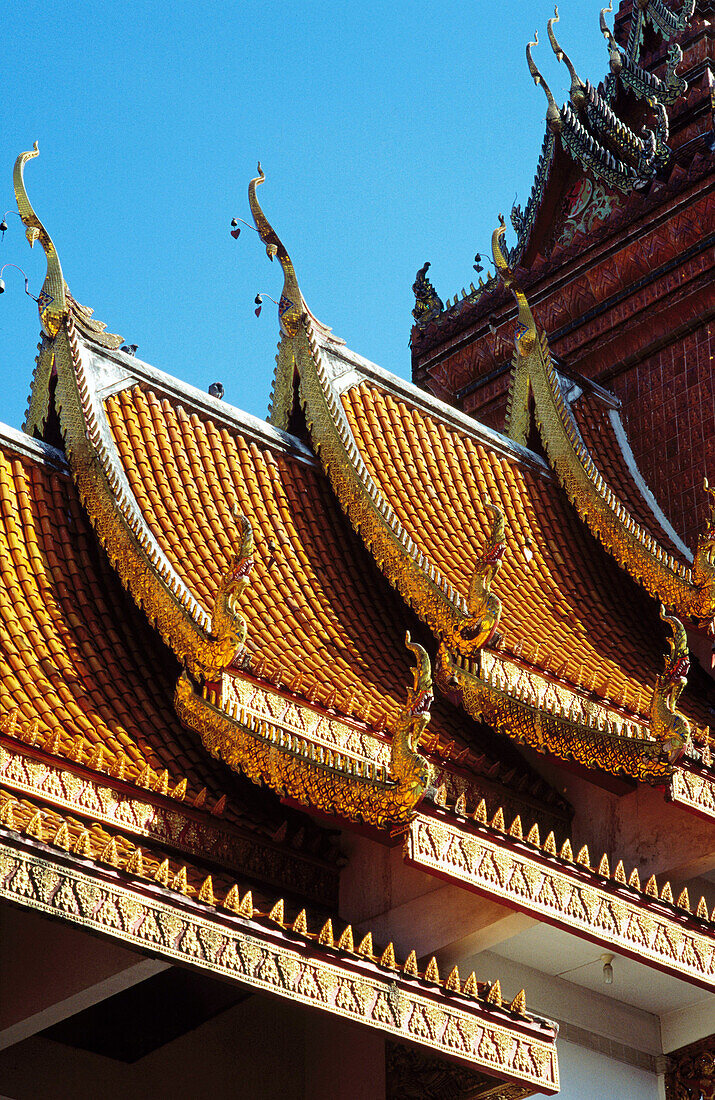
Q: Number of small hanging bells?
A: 5